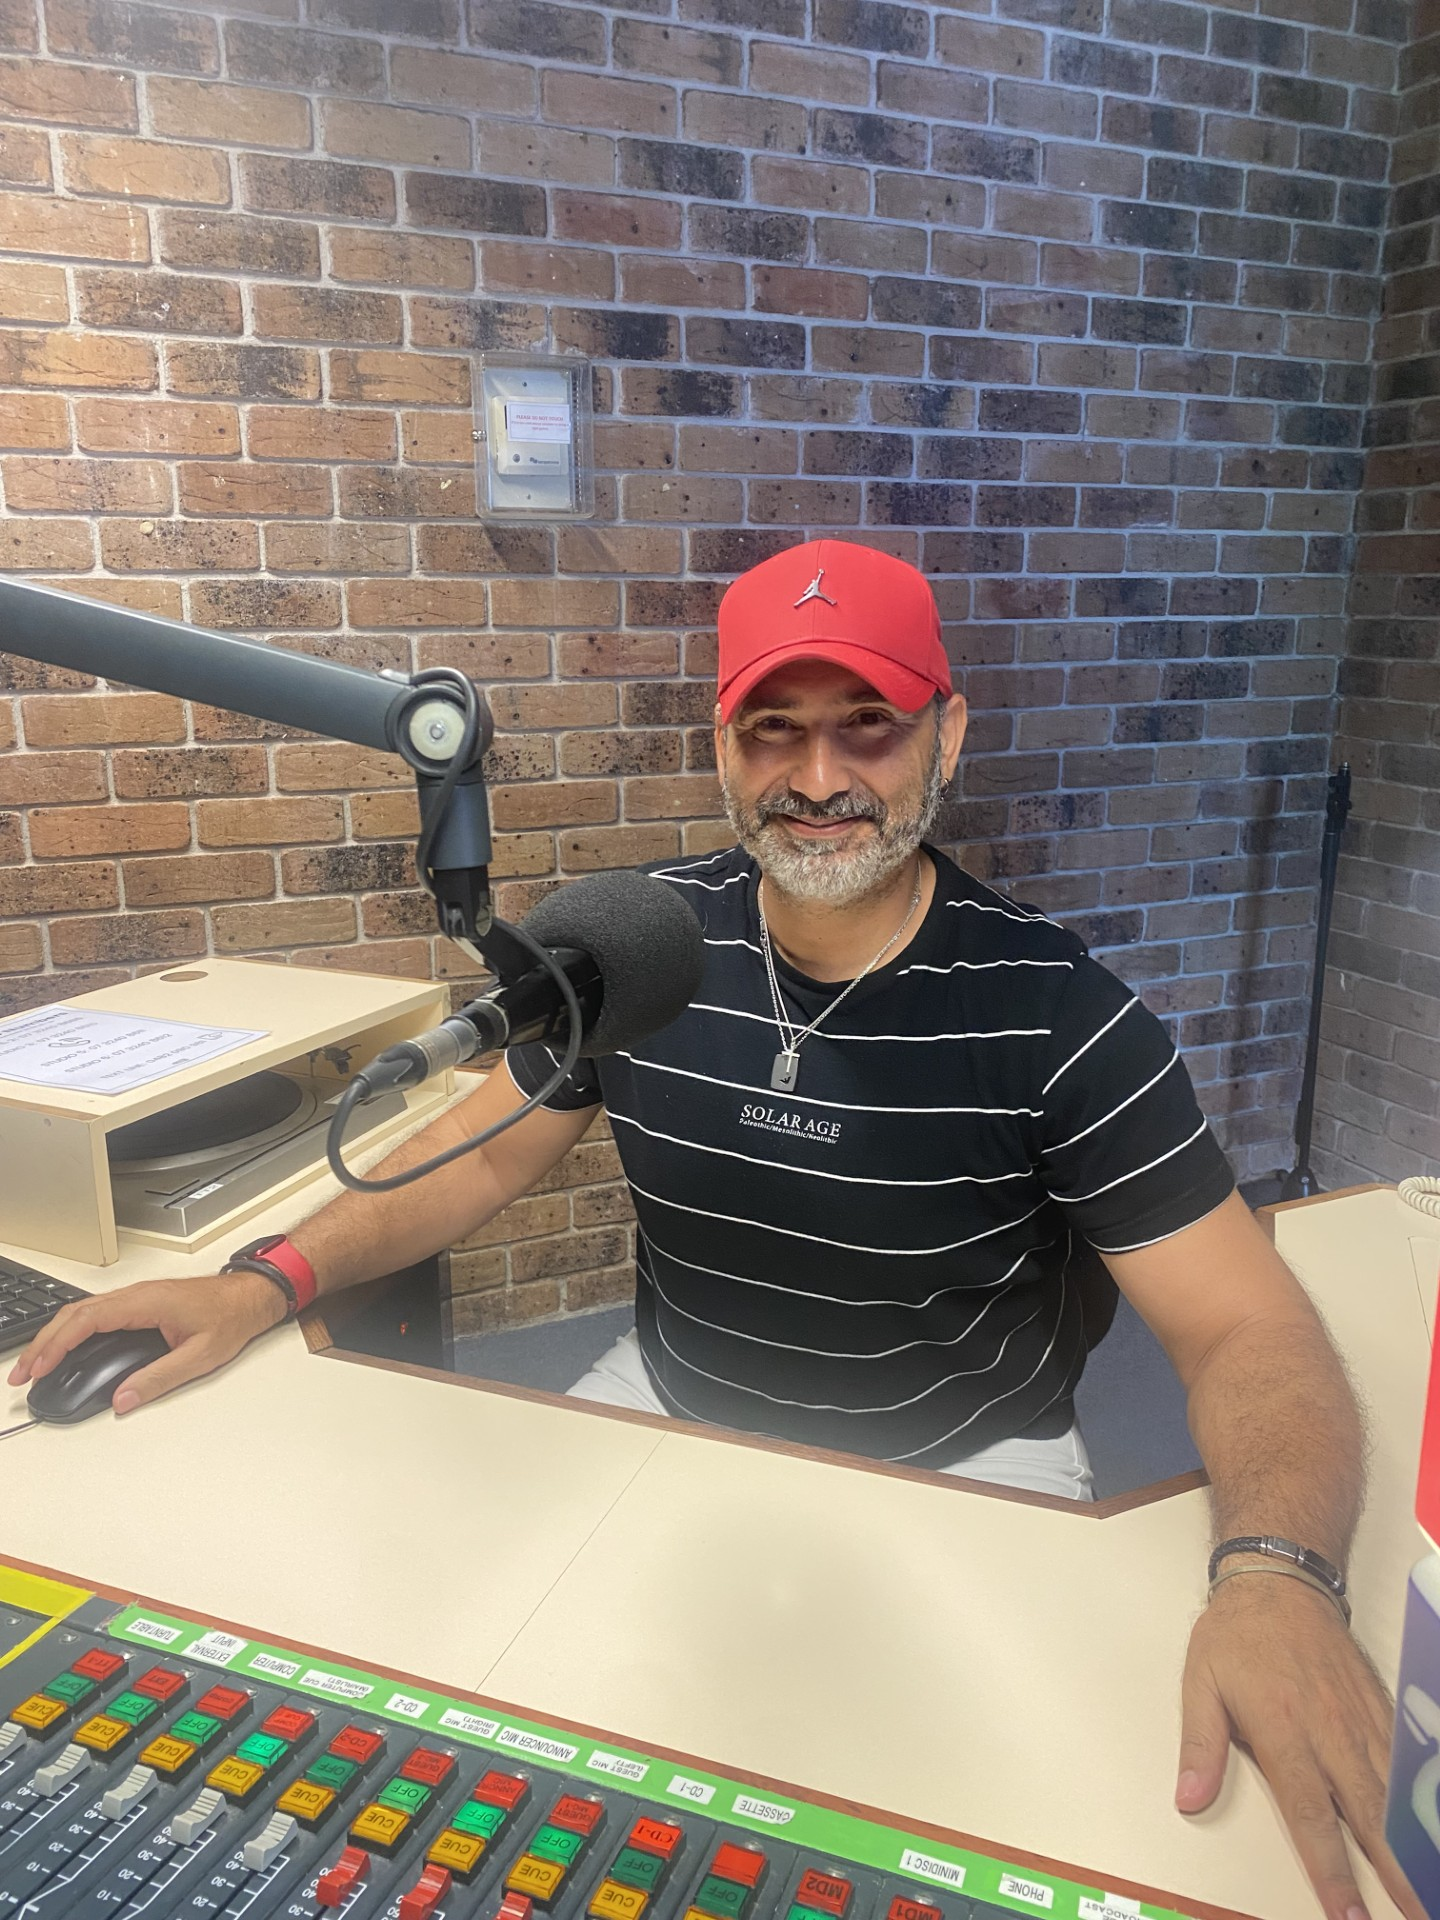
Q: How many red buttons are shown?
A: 12